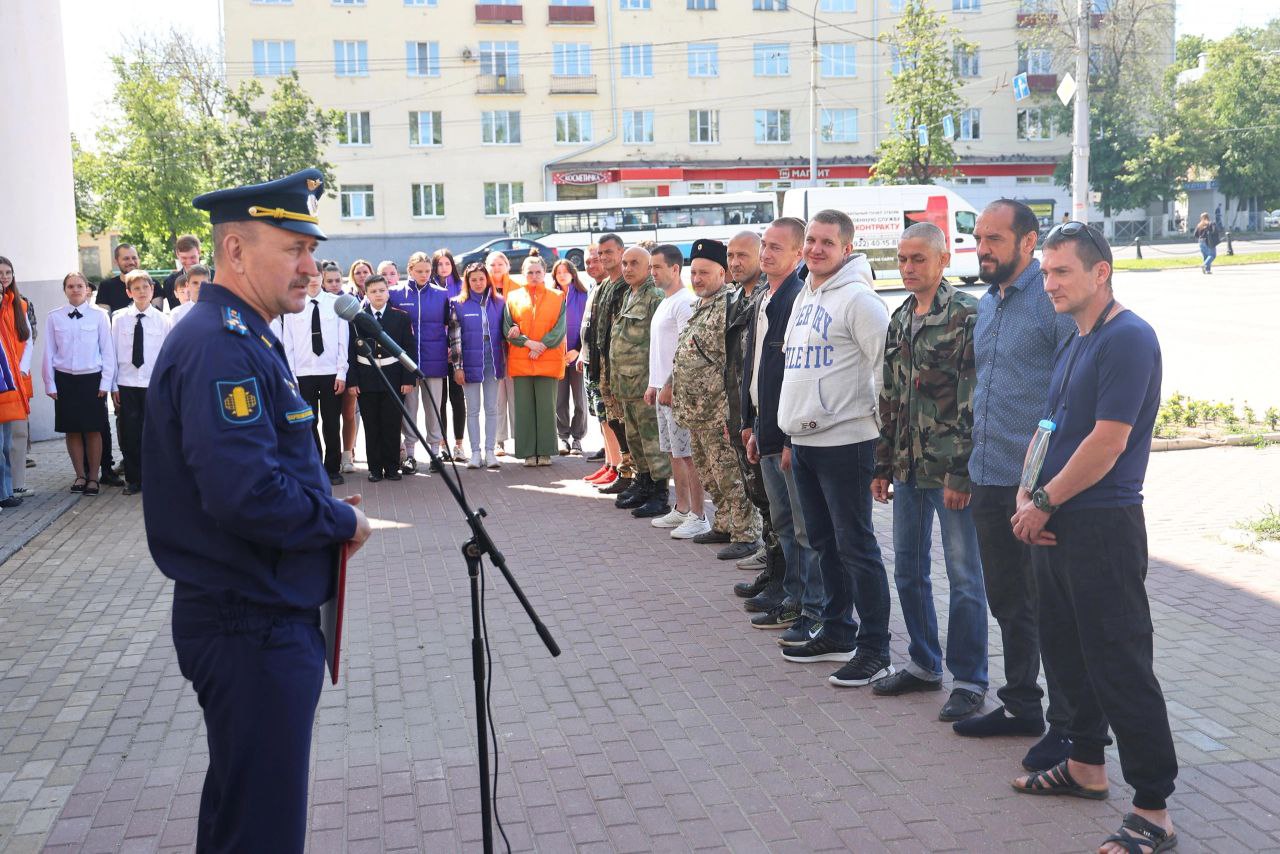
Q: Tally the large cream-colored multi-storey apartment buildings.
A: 1